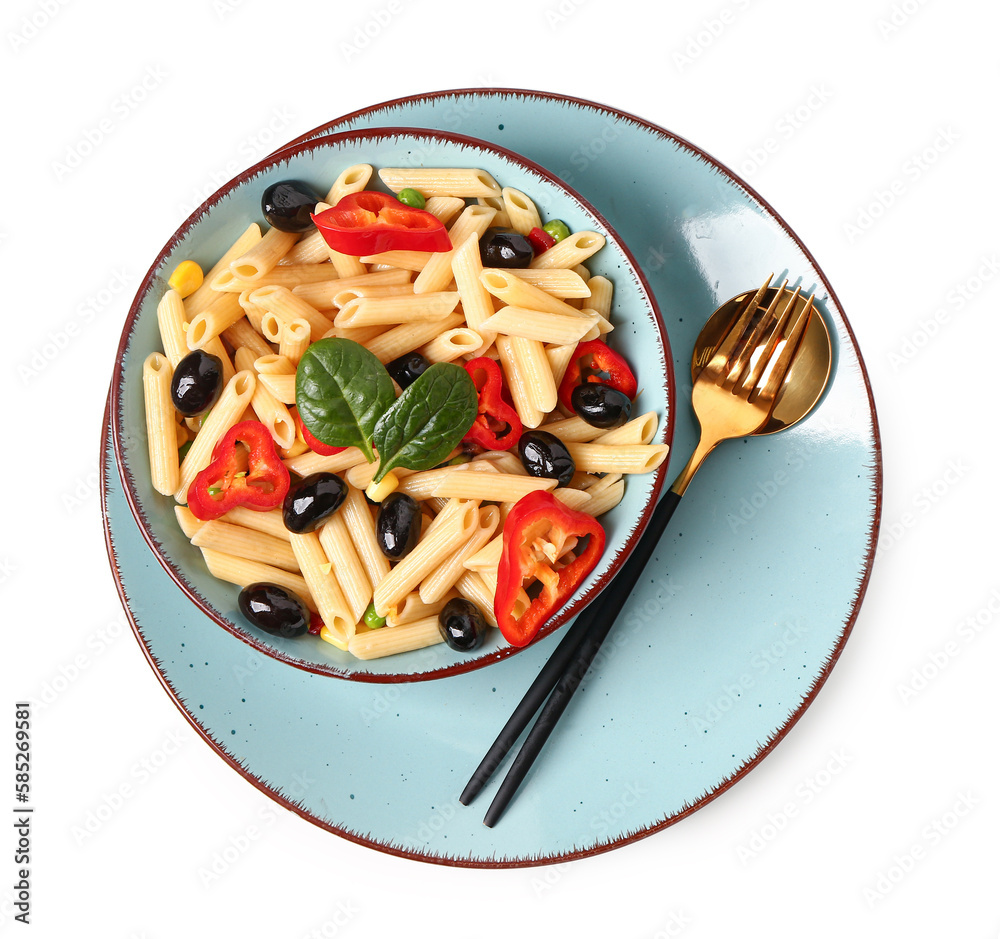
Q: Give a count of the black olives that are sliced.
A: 0